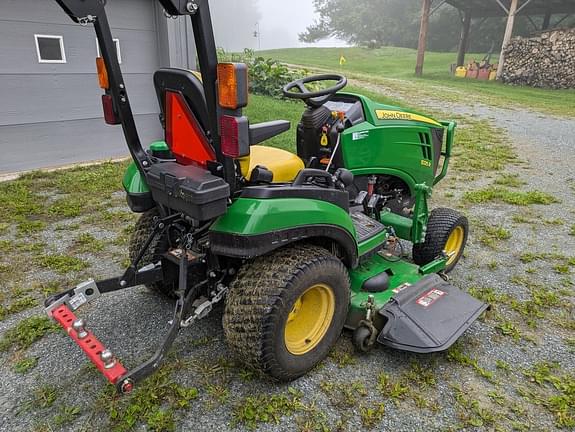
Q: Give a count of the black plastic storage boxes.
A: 1